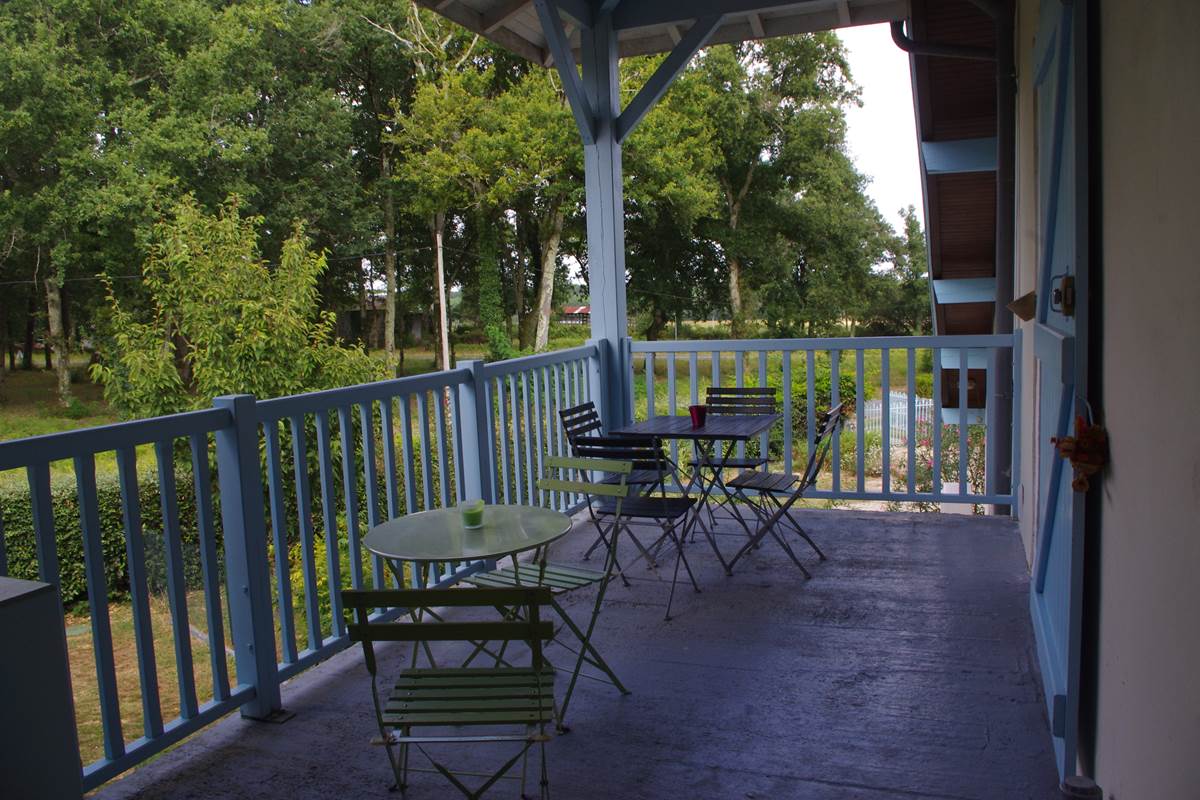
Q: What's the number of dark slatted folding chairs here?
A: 4